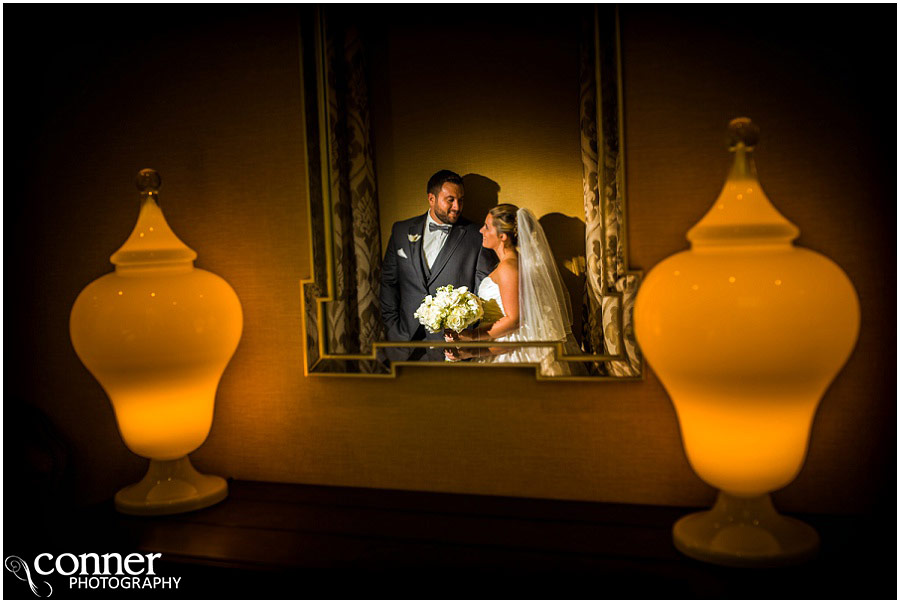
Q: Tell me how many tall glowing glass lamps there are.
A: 2